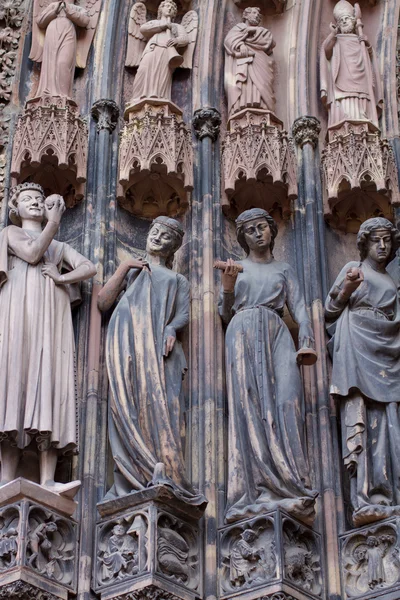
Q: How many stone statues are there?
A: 8